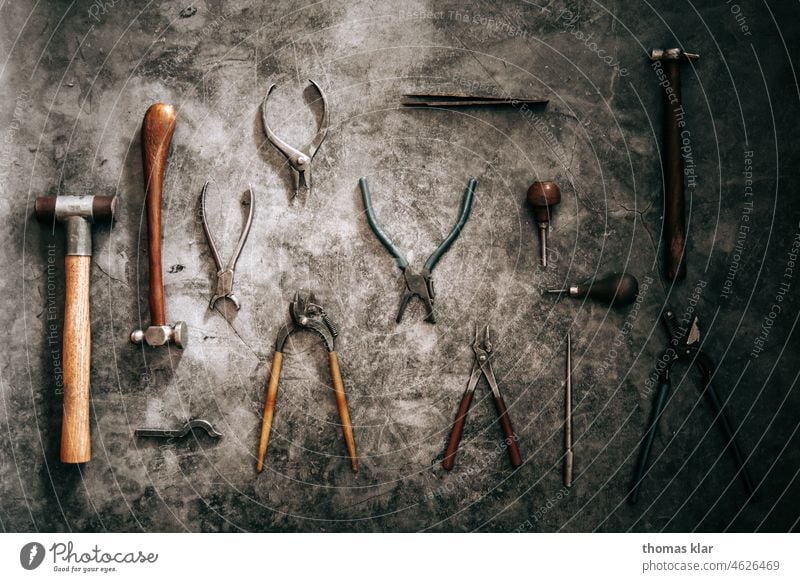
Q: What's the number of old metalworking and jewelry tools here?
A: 14